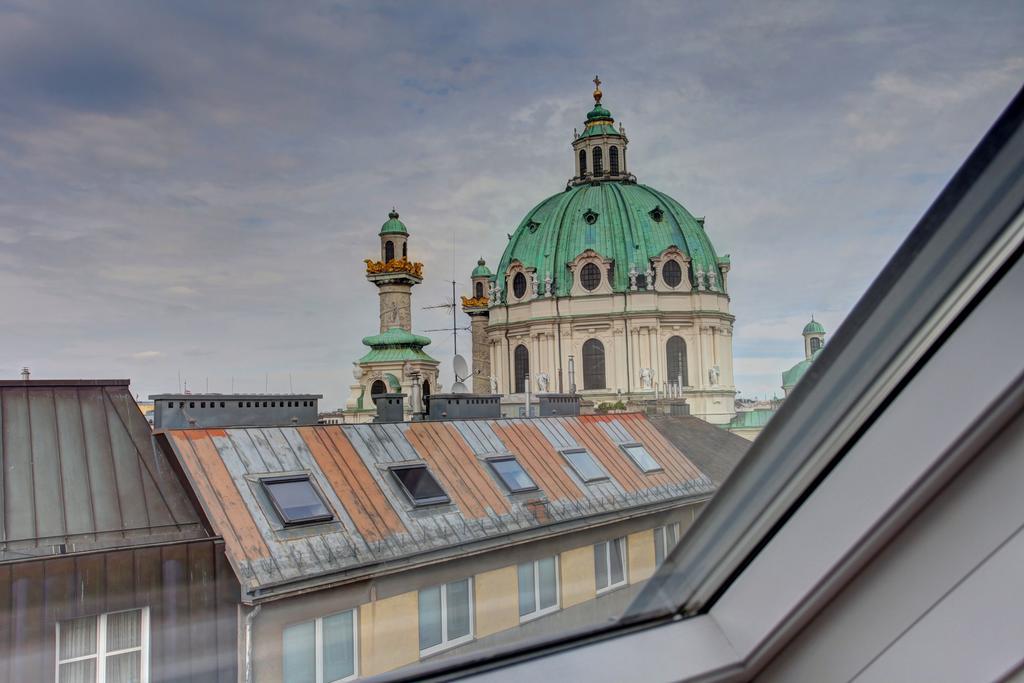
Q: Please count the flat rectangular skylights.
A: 5